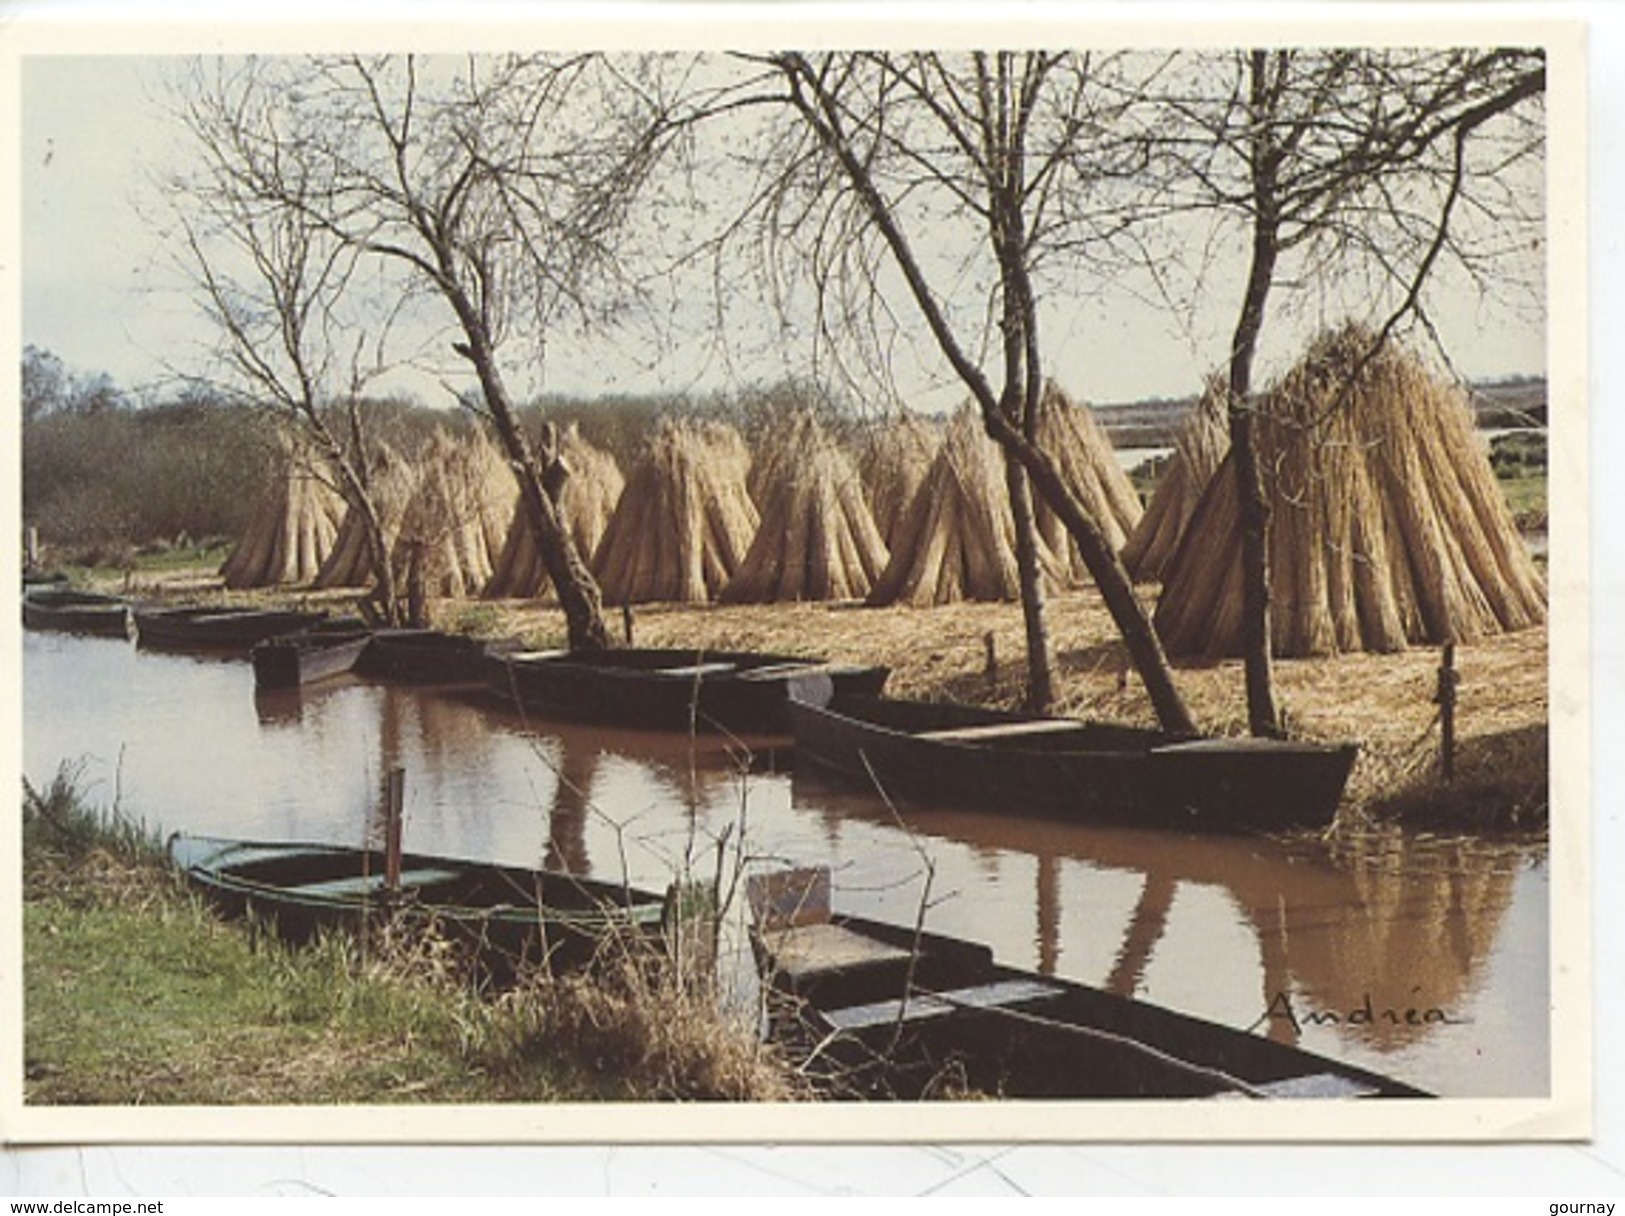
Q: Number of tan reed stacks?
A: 11